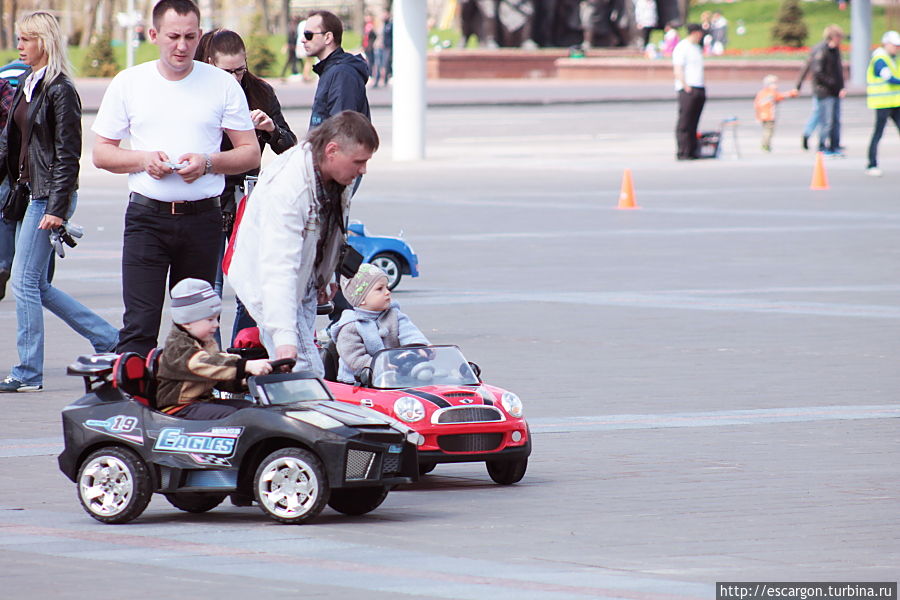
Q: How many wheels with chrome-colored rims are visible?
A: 3